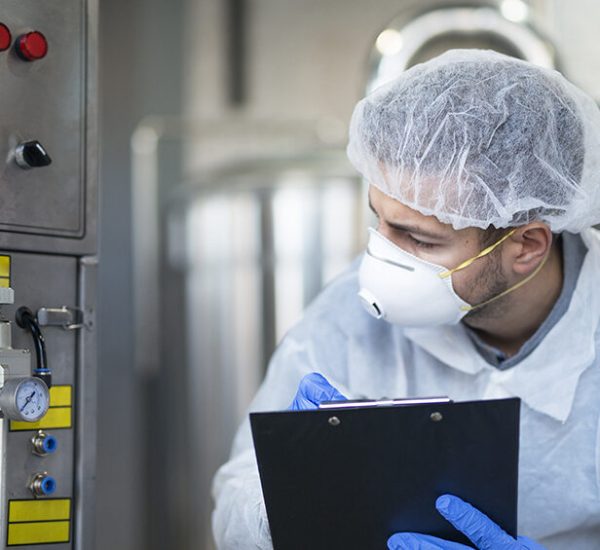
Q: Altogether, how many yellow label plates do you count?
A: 3